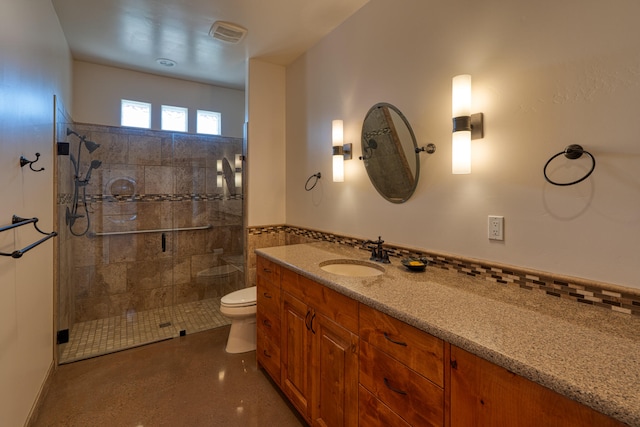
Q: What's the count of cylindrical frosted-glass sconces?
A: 2